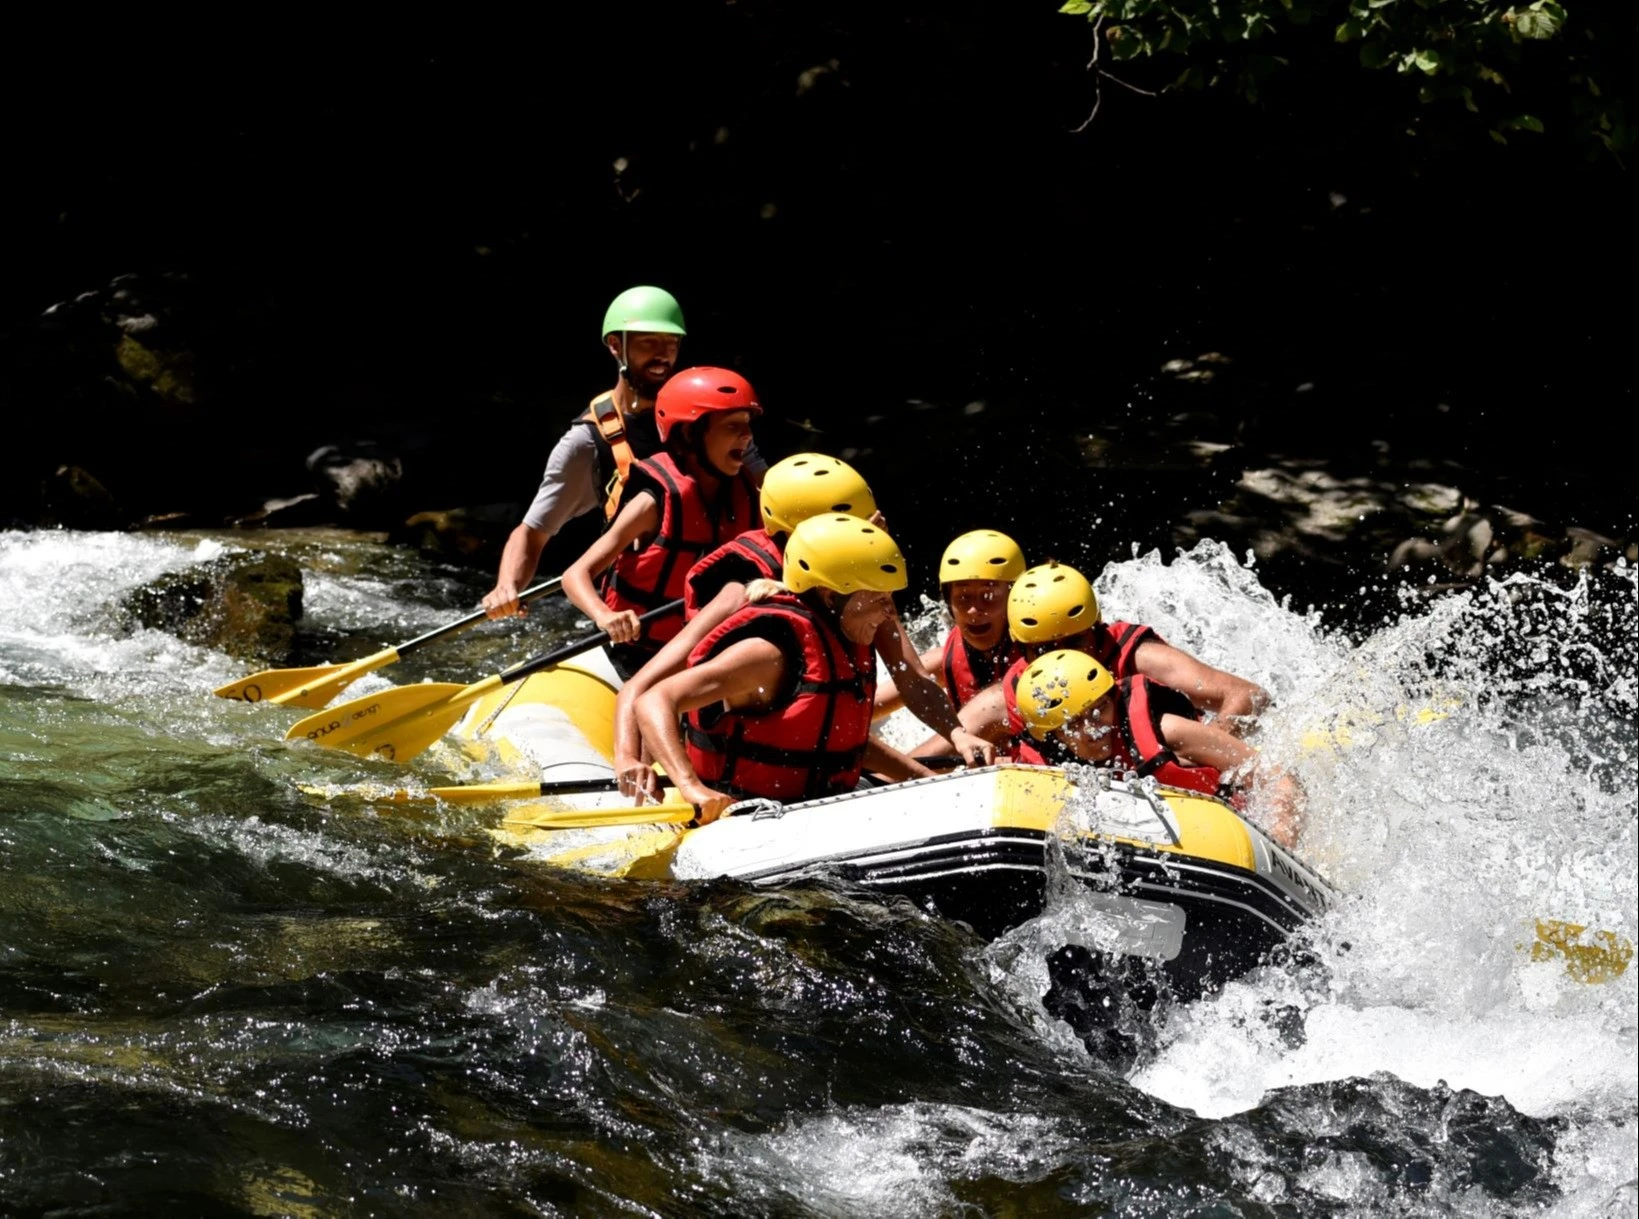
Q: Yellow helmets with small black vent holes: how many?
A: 5